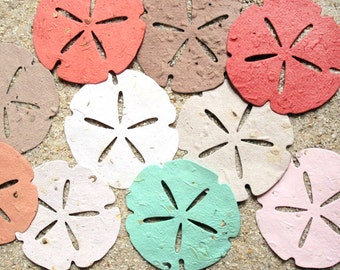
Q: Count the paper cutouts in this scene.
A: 10